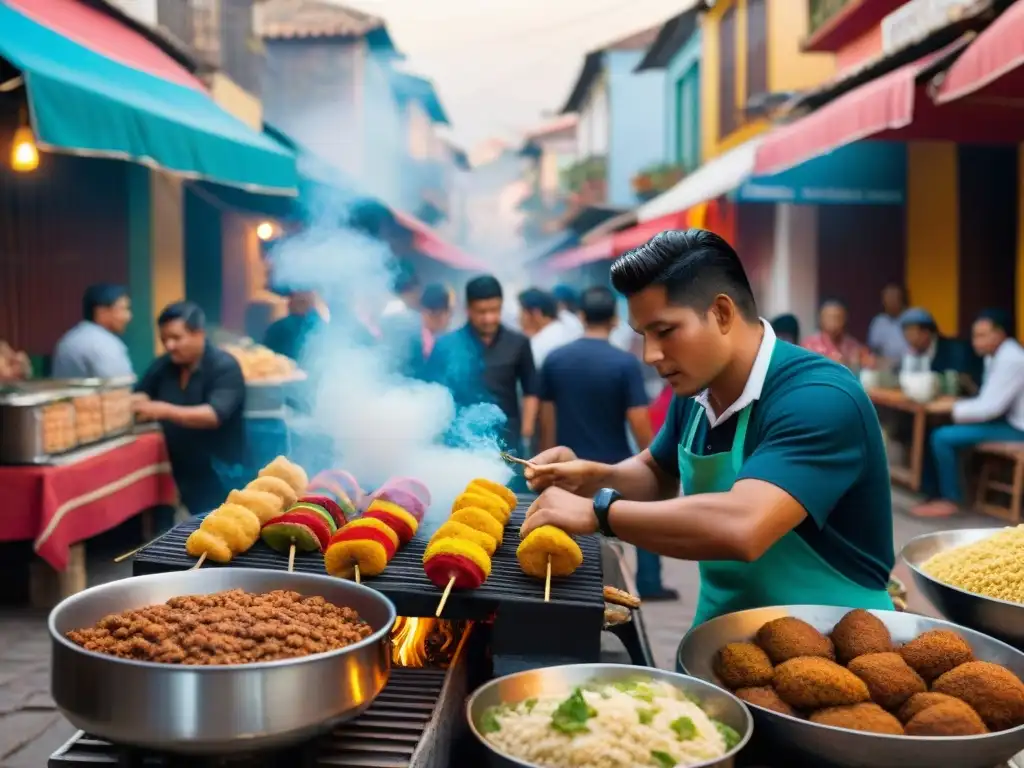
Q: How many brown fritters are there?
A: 11